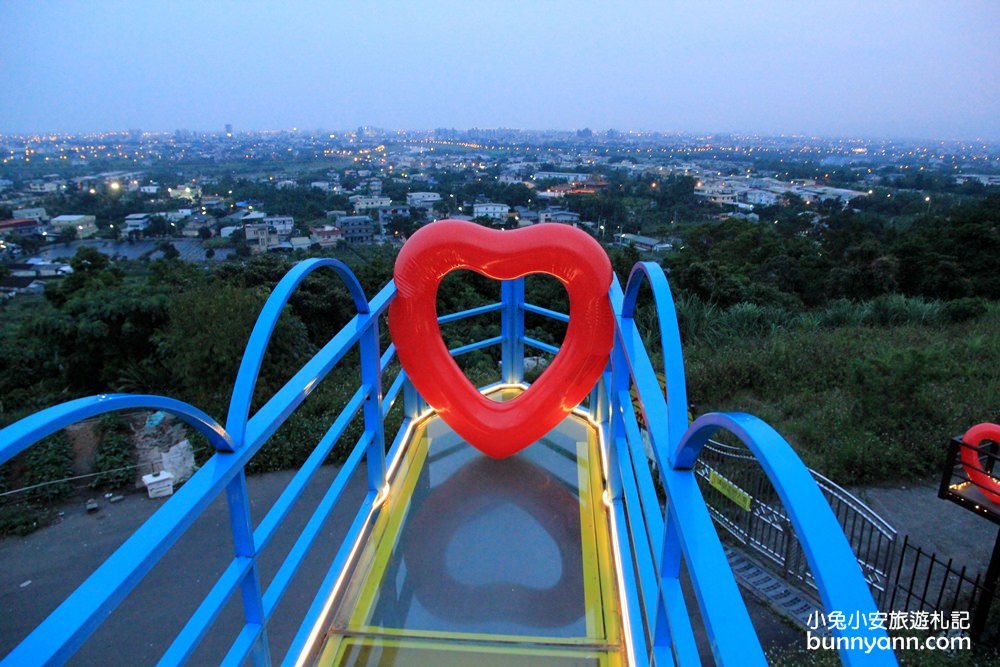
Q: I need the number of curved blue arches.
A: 4